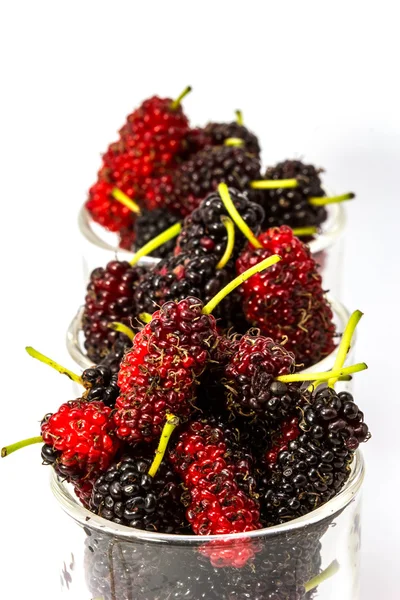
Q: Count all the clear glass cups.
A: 3